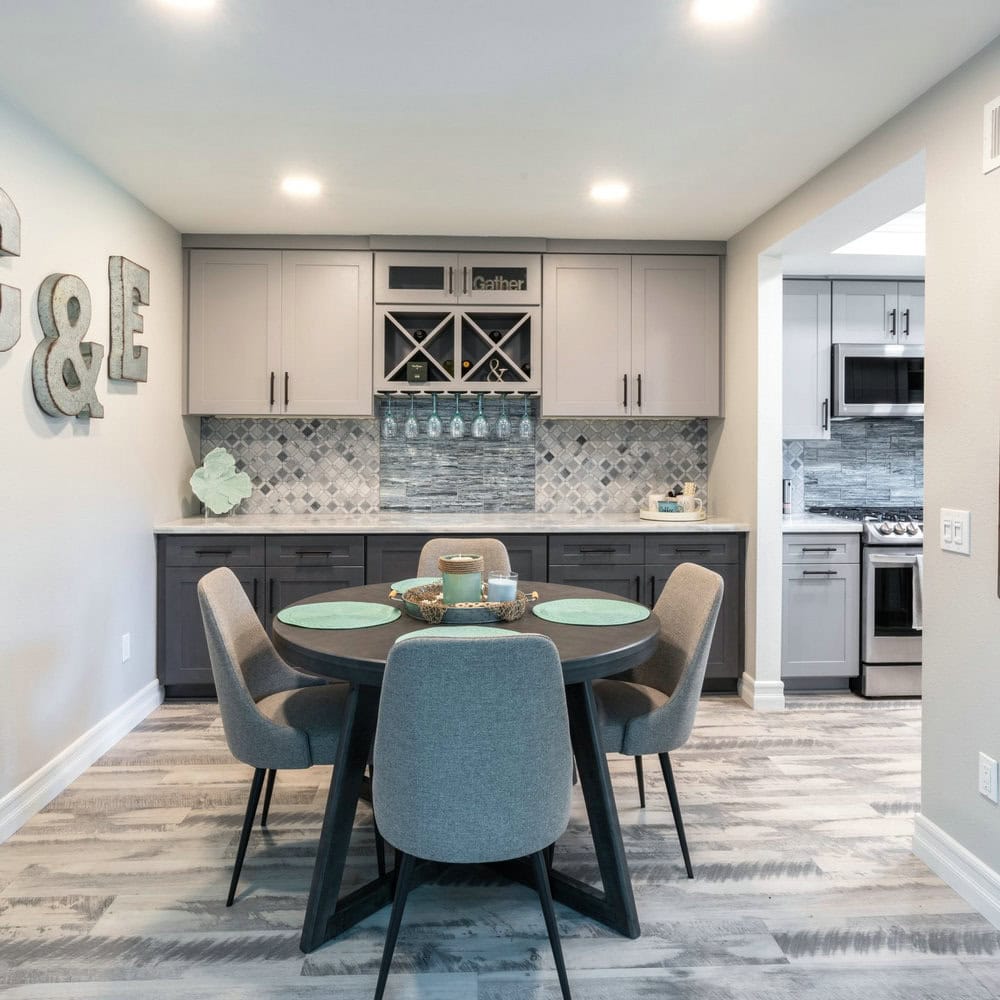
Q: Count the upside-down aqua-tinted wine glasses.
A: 7